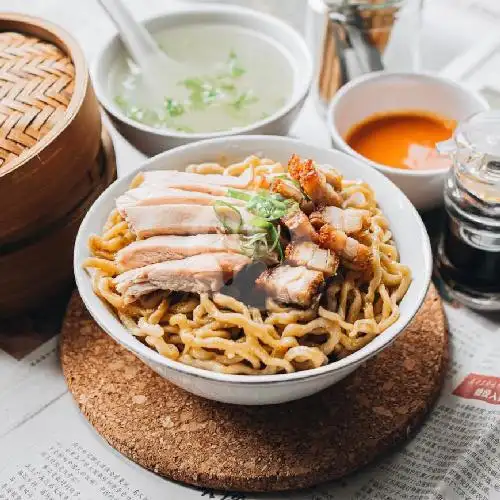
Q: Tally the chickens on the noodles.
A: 5